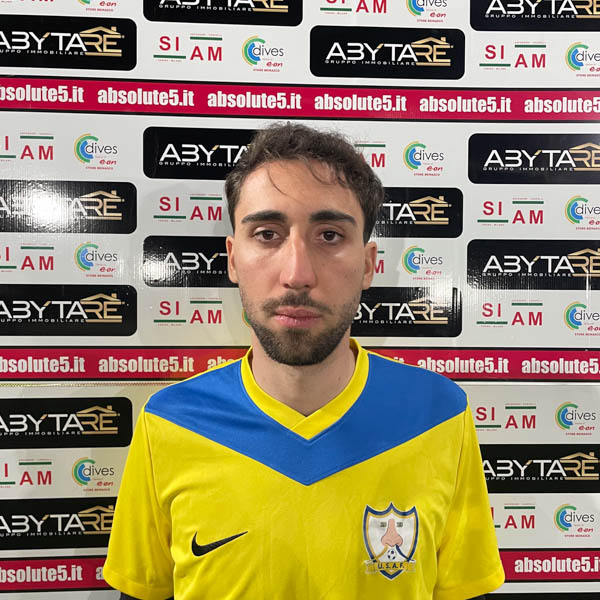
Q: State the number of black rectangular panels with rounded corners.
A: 15